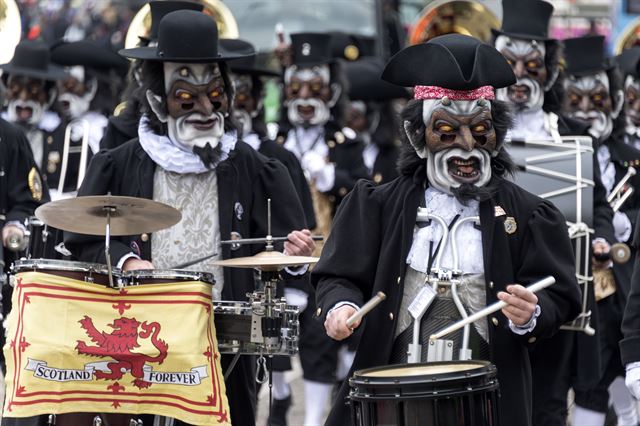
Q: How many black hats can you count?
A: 12